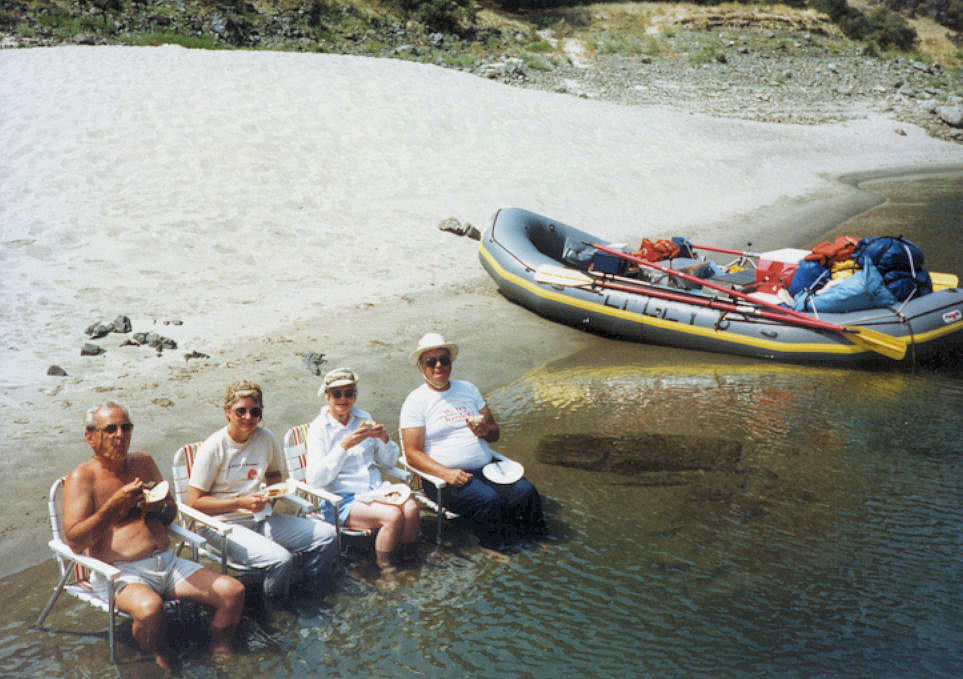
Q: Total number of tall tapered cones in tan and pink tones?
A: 0